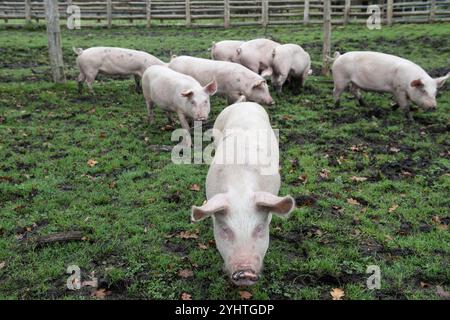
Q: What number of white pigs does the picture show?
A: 8